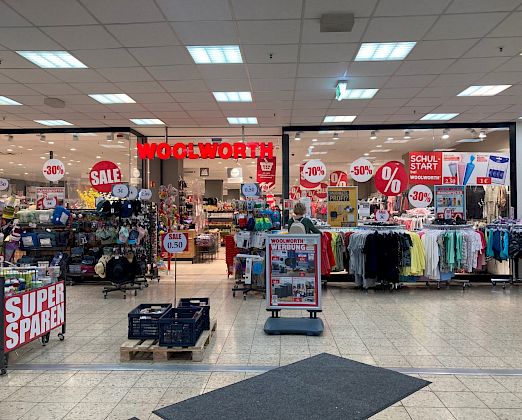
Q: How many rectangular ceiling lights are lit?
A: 13